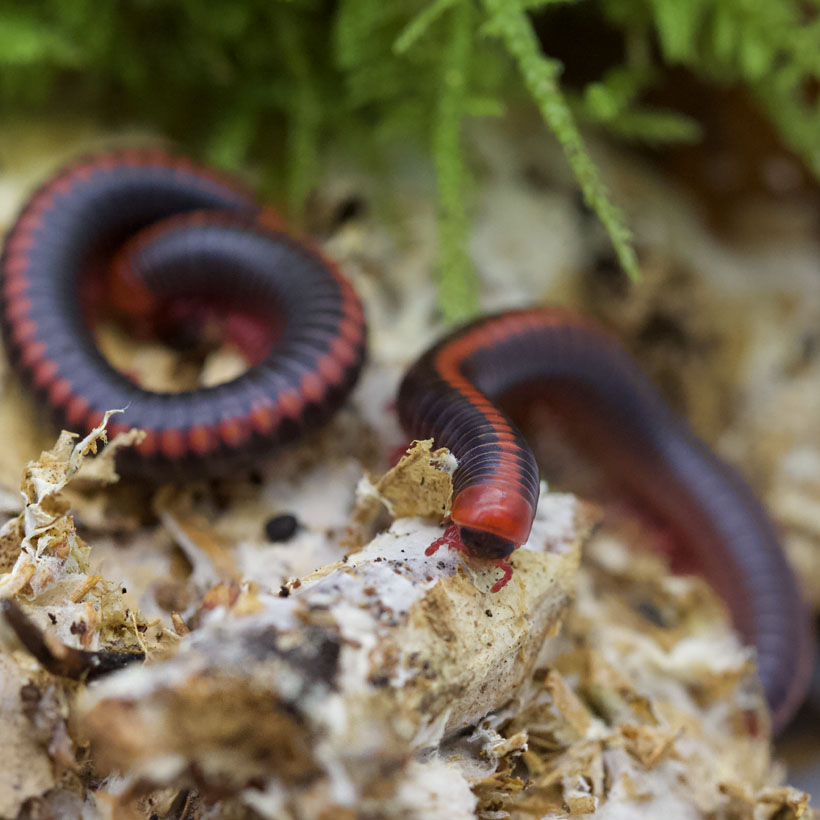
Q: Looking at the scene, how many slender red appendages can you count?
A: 2